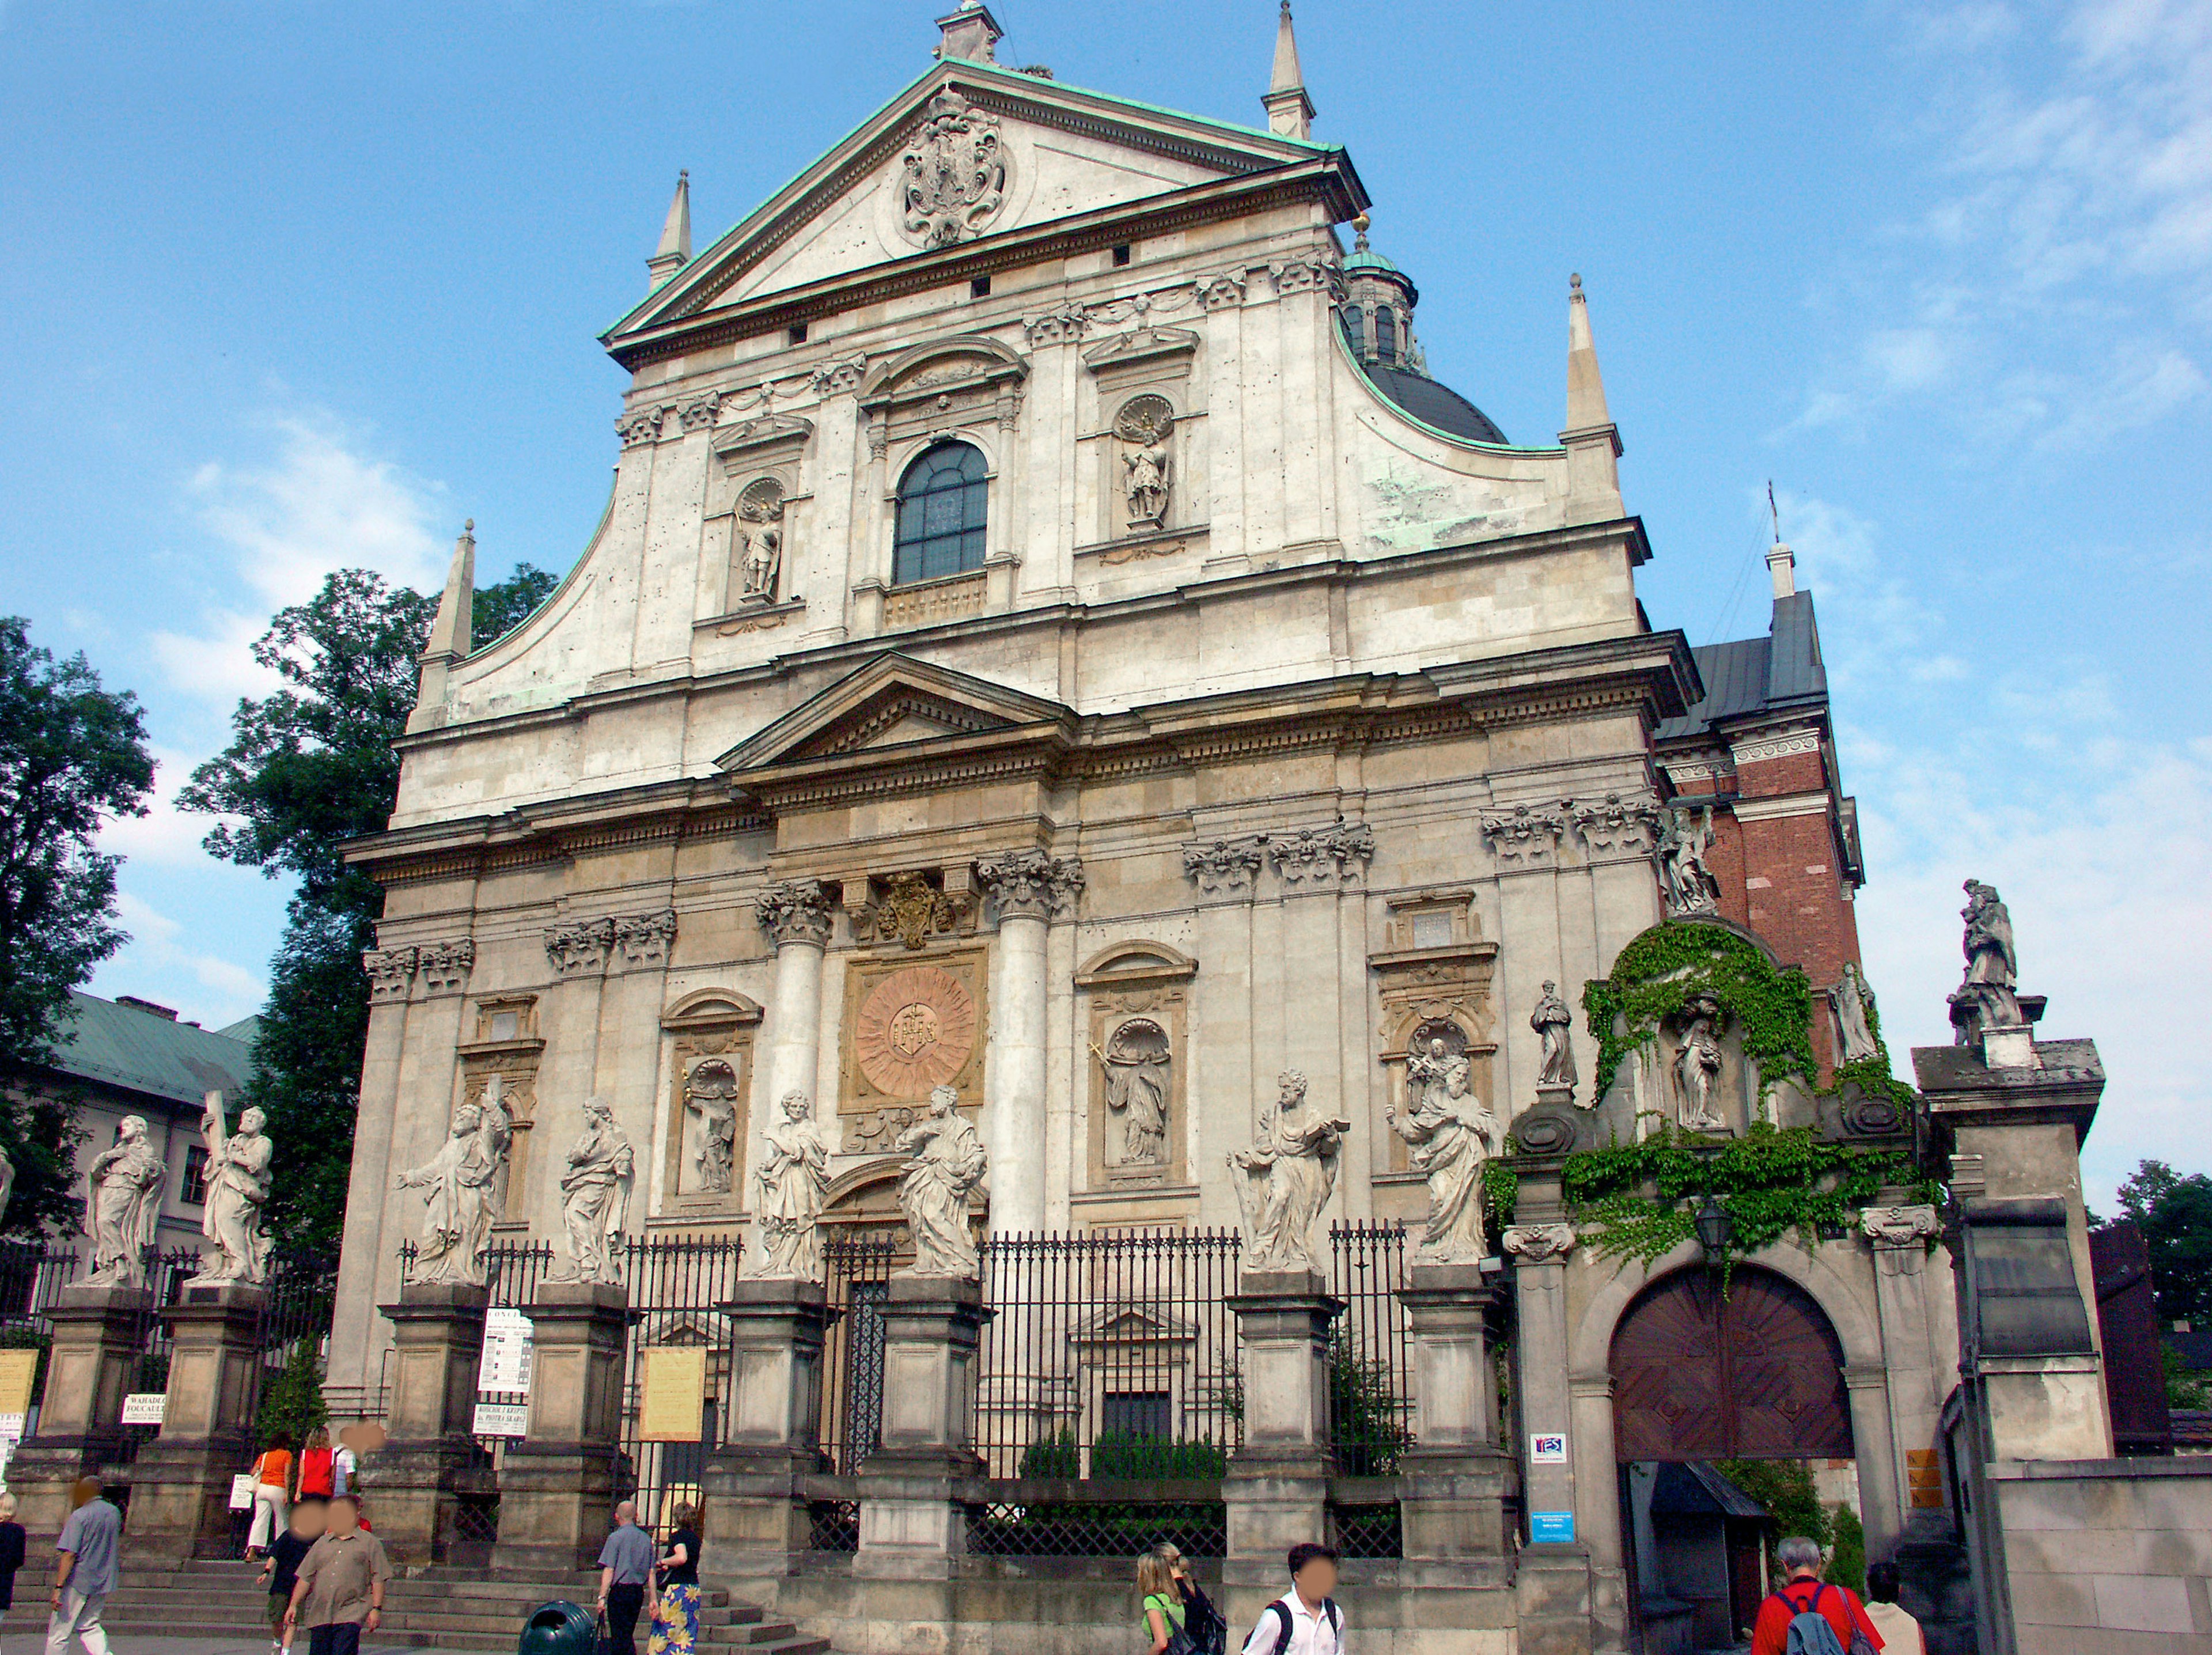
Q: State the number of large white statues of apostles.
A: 8